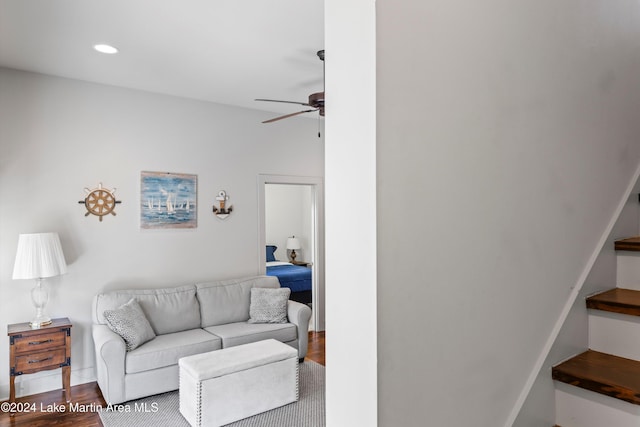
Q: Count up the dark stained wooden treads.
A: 3